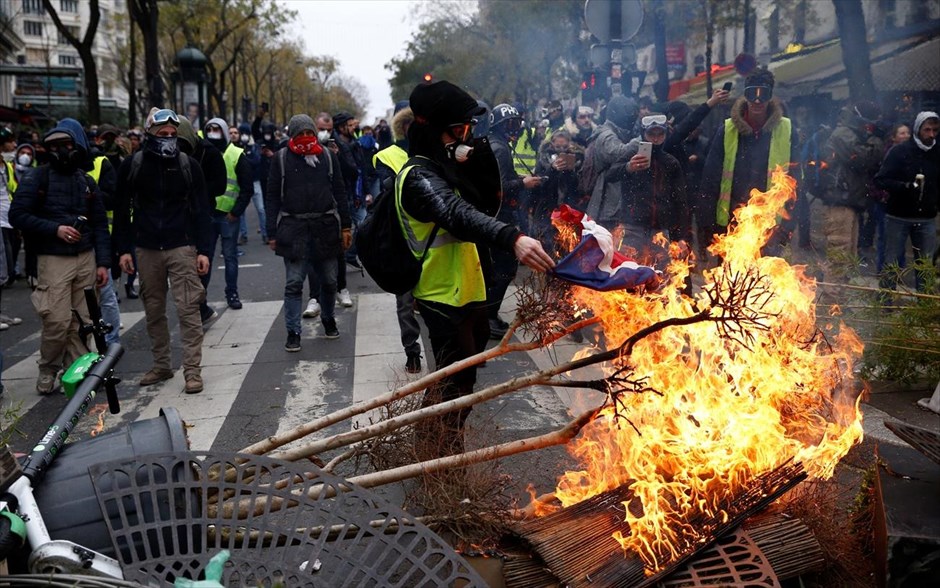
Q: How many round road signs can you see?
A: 2